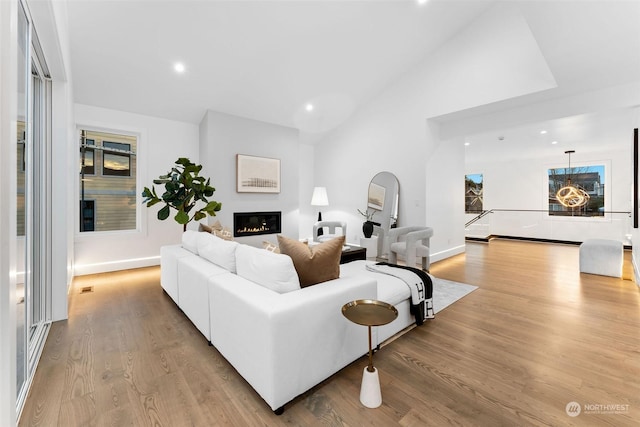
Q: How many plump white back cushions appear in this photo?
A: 3